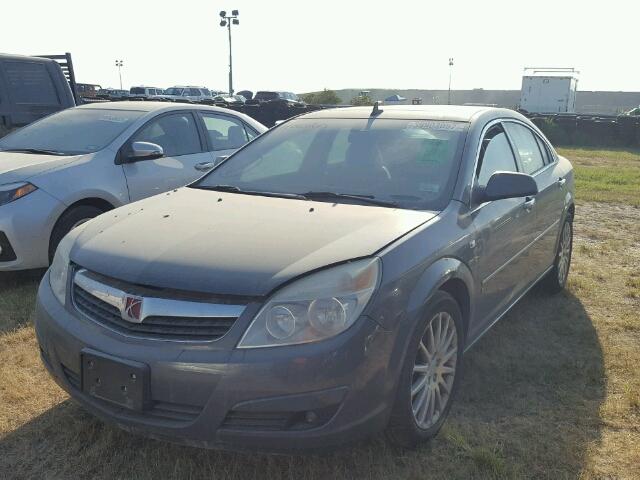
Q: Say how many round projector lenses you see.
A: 2